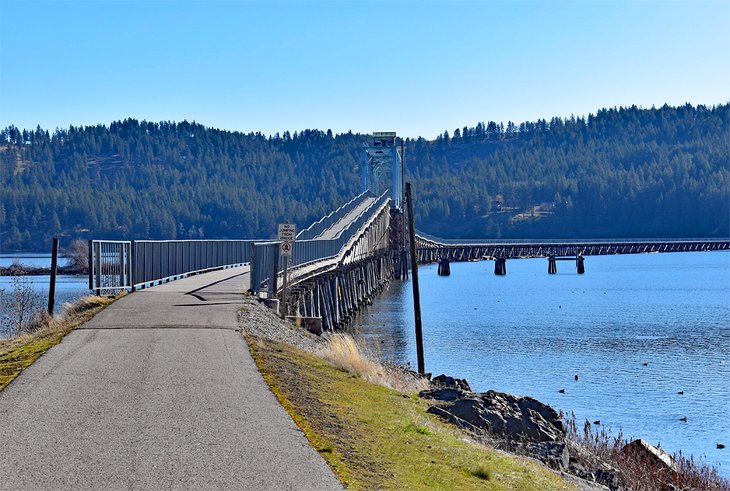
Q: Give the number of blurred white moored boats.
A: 0